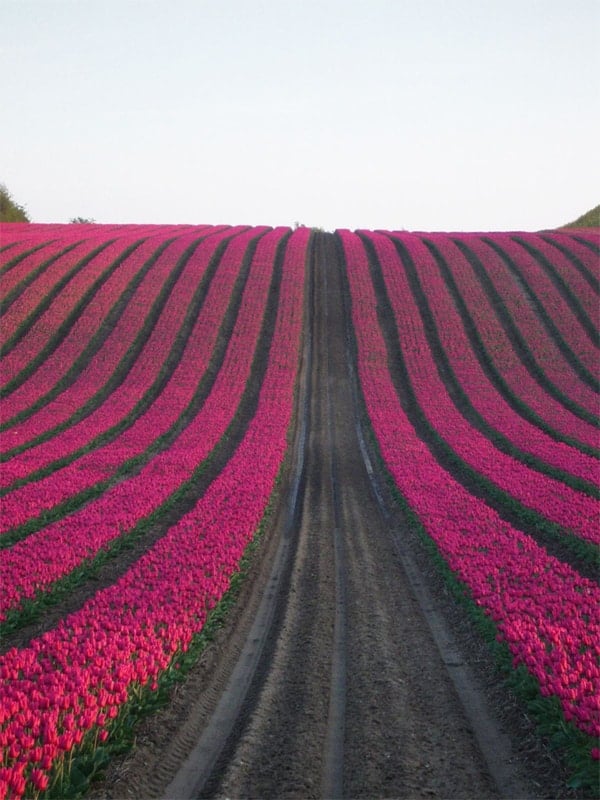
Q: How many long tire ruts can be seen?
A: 3